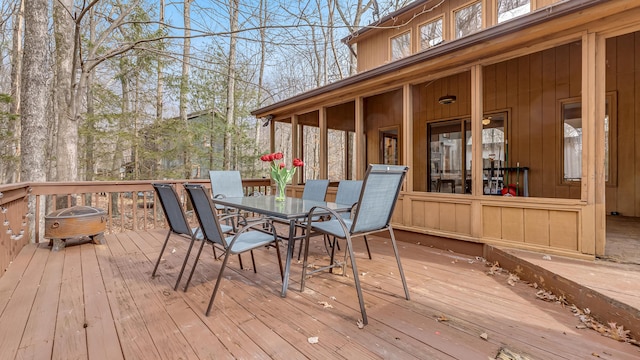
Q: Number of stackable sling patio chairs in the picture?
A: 6